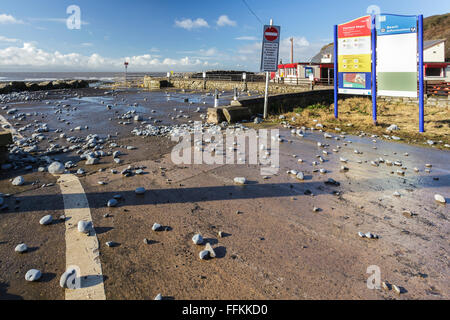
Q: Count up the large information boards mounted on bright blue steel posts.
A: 2